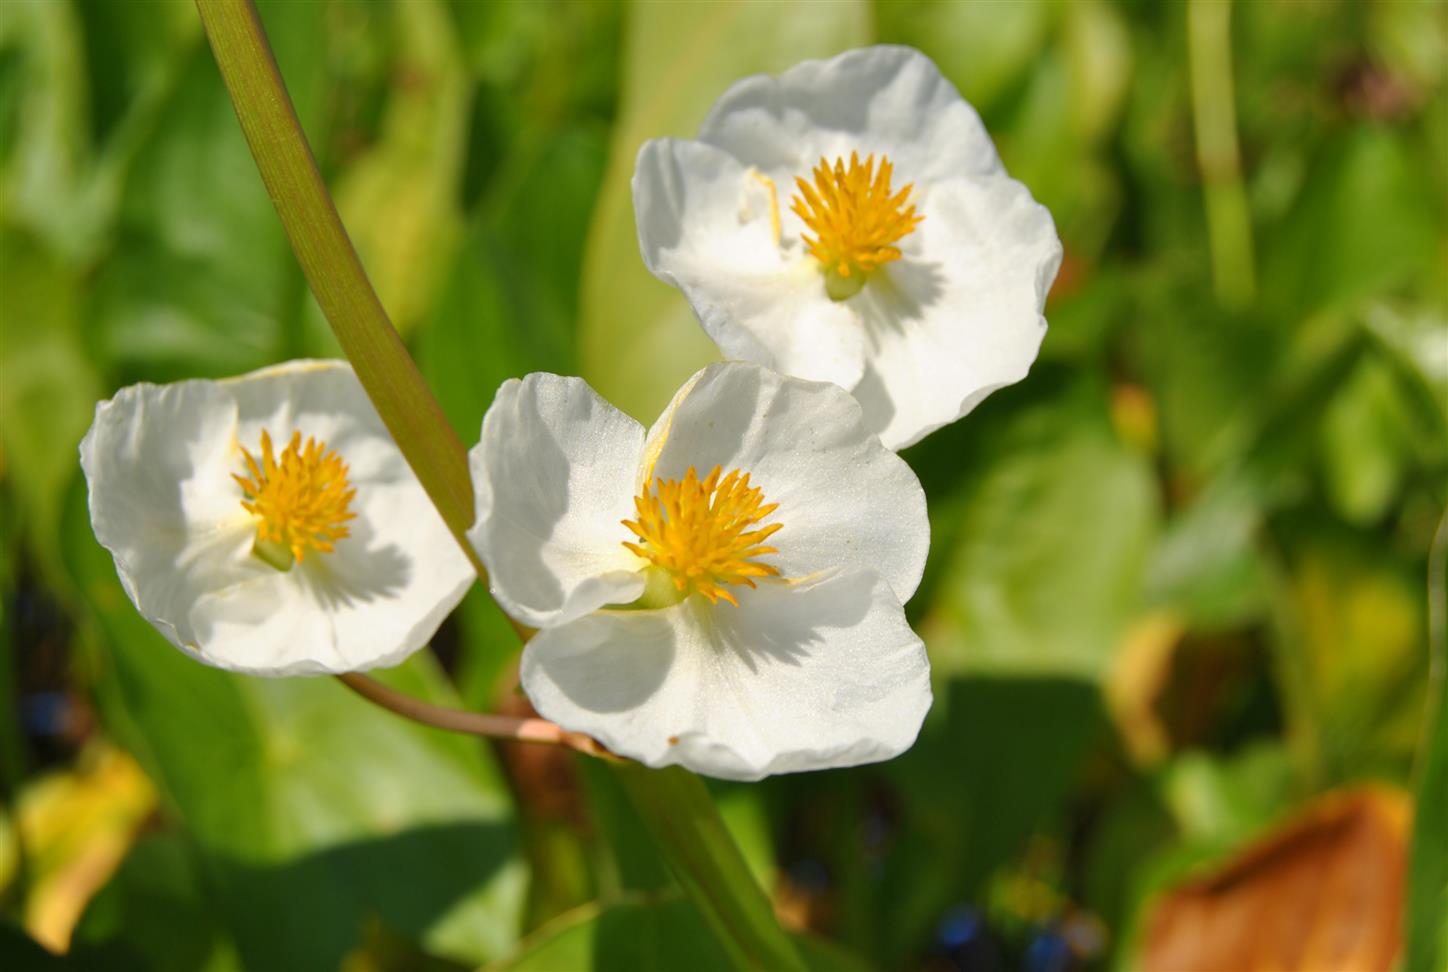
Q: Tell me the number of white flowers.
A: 3